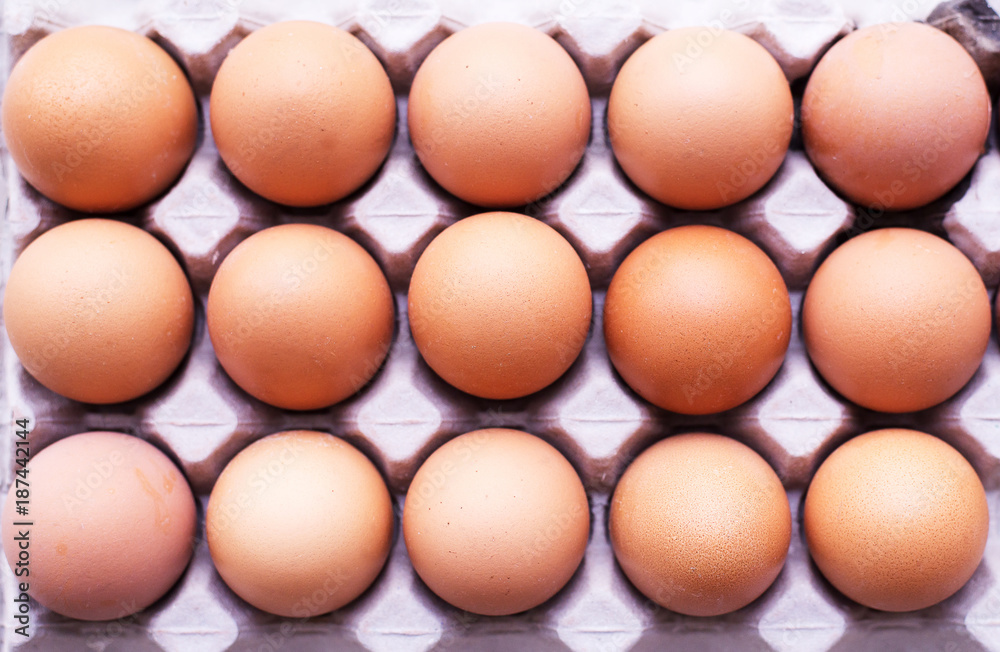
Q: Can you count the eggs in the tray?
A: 15